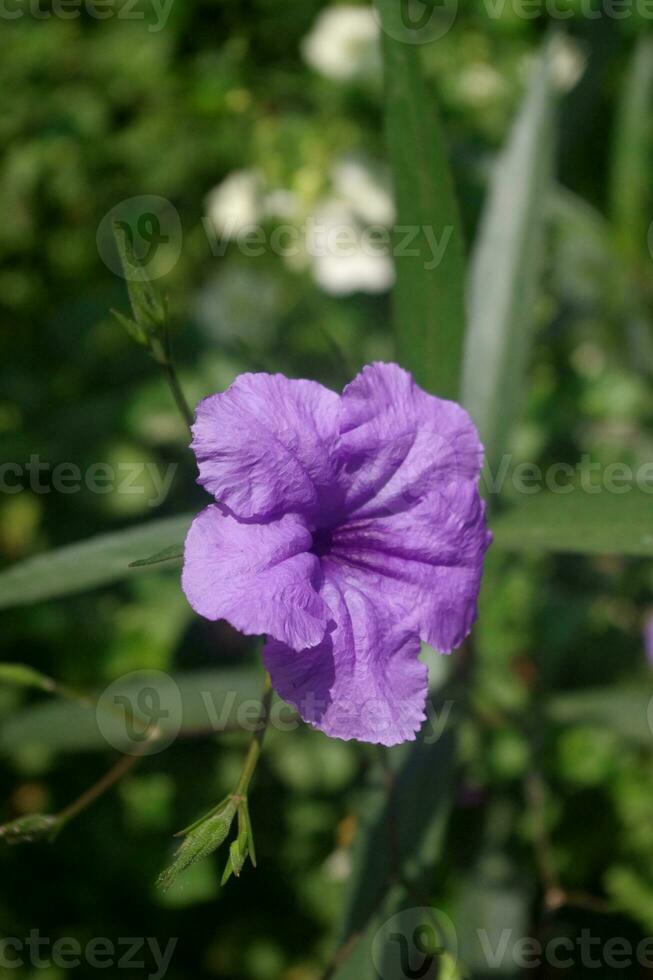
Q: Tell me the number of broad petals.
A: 5